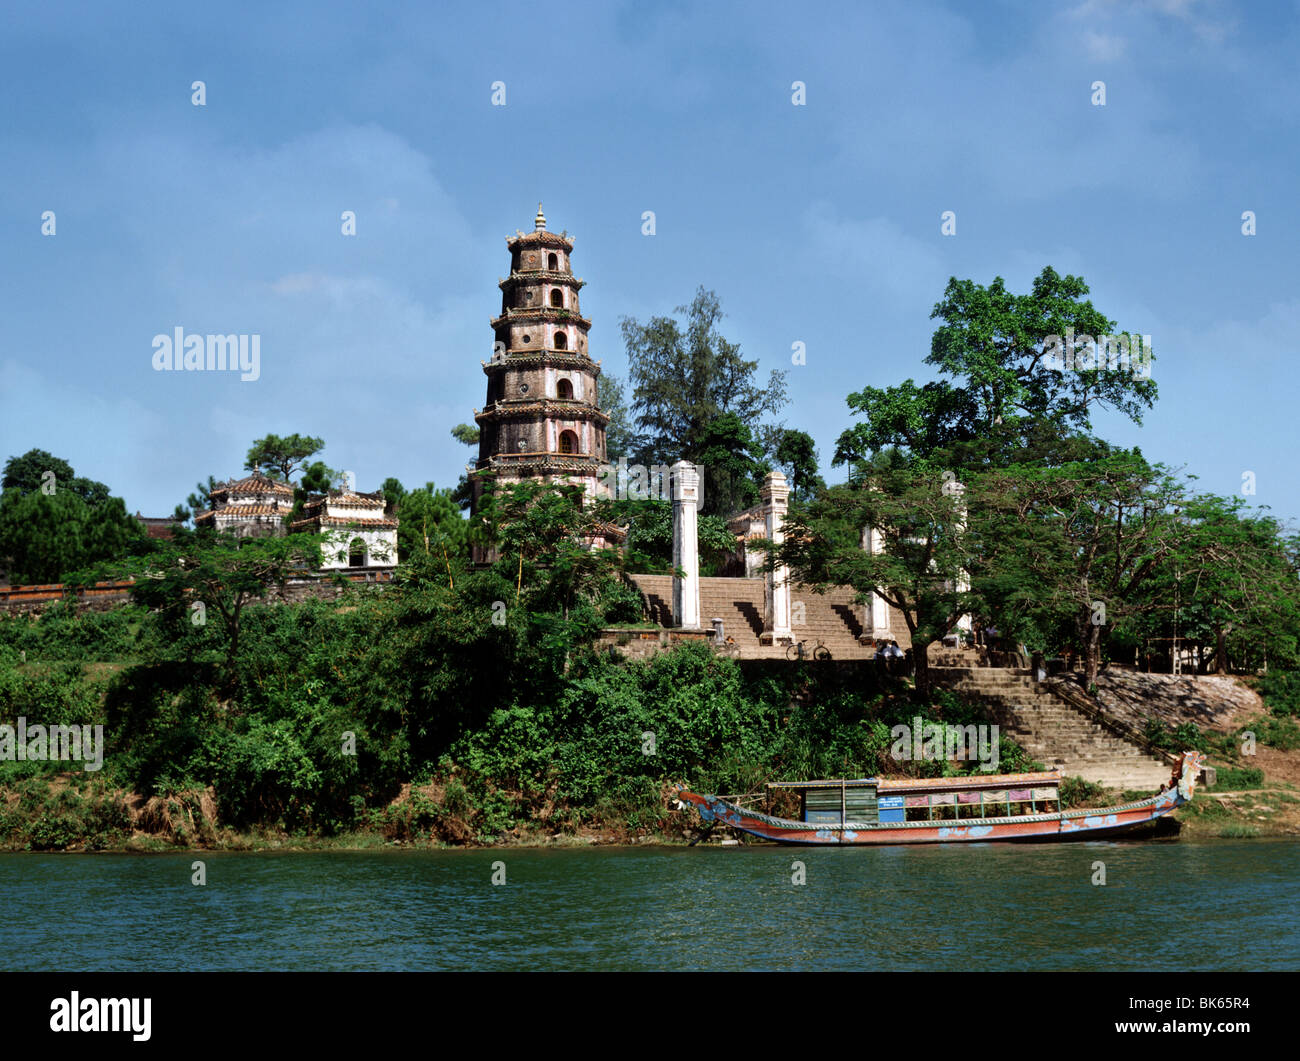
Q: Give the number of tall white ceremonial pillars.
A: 4